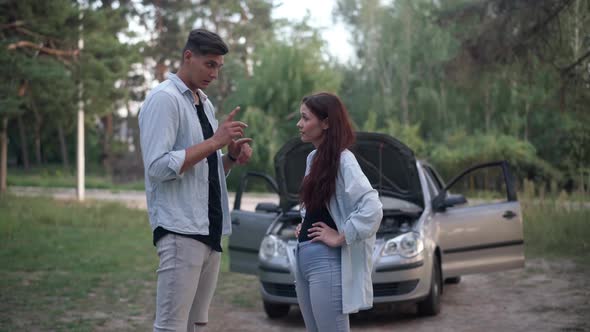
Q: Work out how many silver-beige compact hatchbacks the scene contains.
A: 1